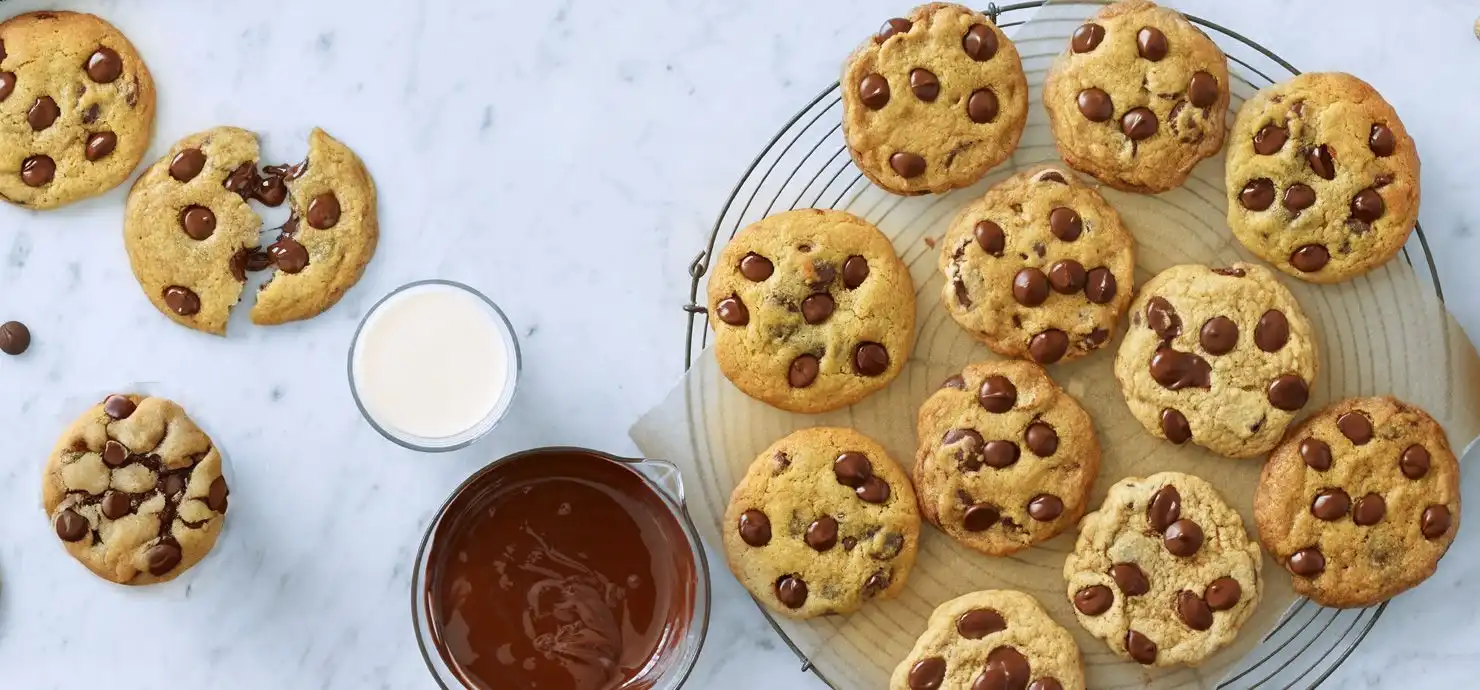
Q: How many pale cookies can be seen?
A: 3